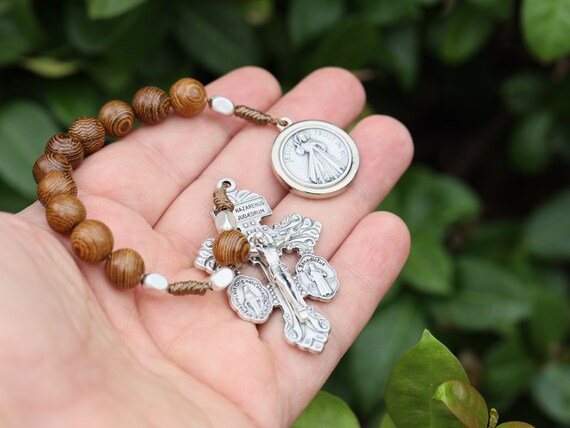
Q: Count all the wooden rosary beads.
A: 11